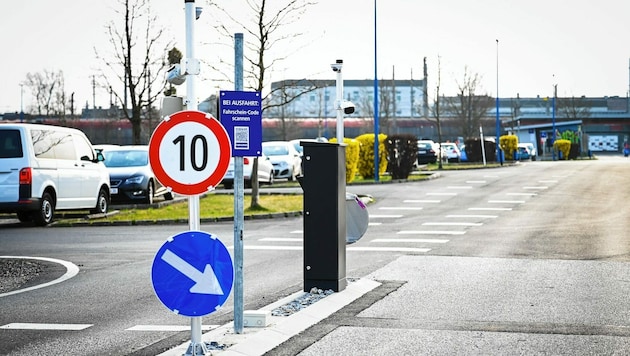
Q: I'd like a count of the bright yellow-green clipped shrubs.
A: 4